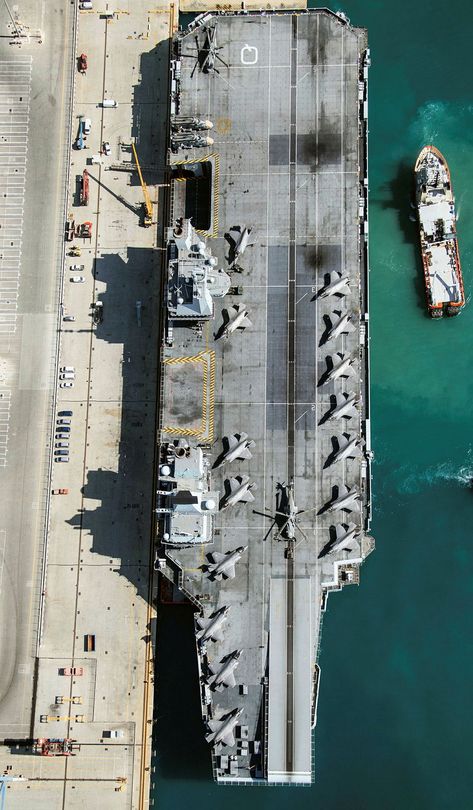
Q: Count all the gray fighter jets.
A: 15